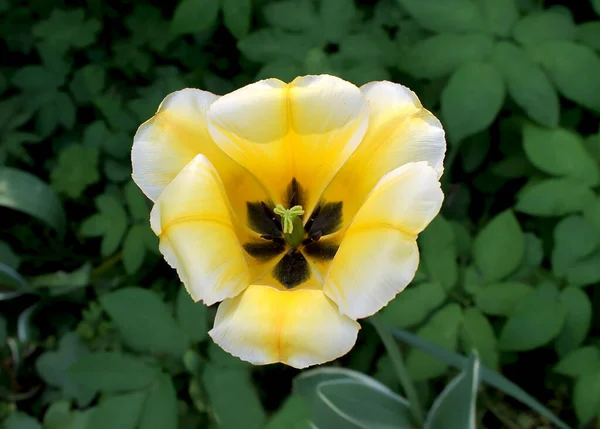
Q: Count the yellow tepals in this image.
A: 6